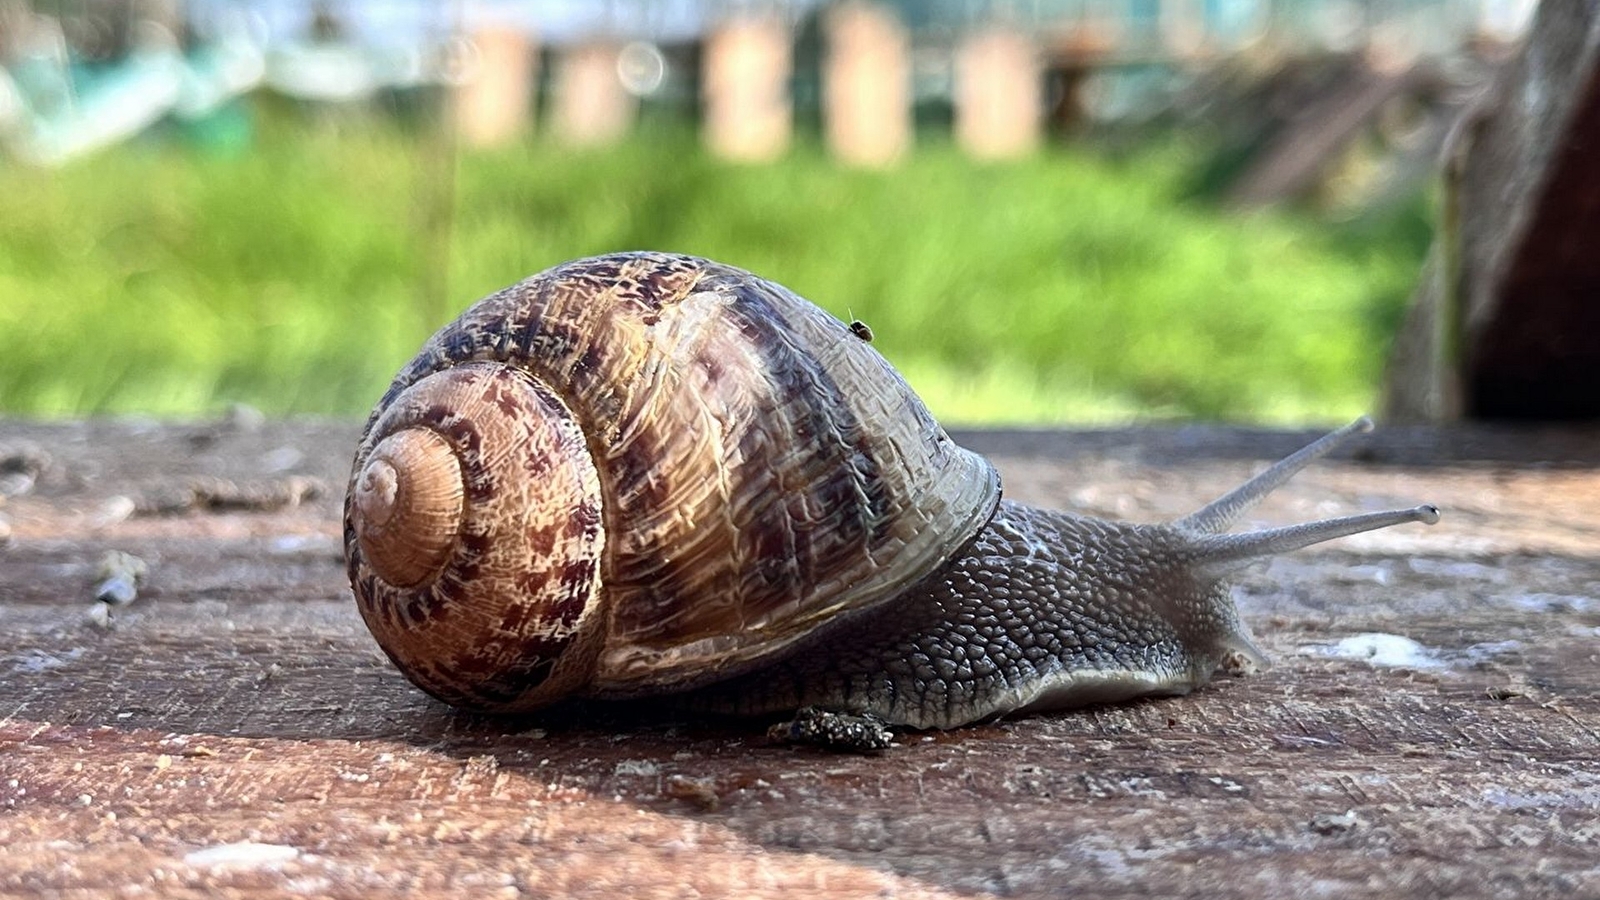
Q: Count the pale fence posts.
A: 5